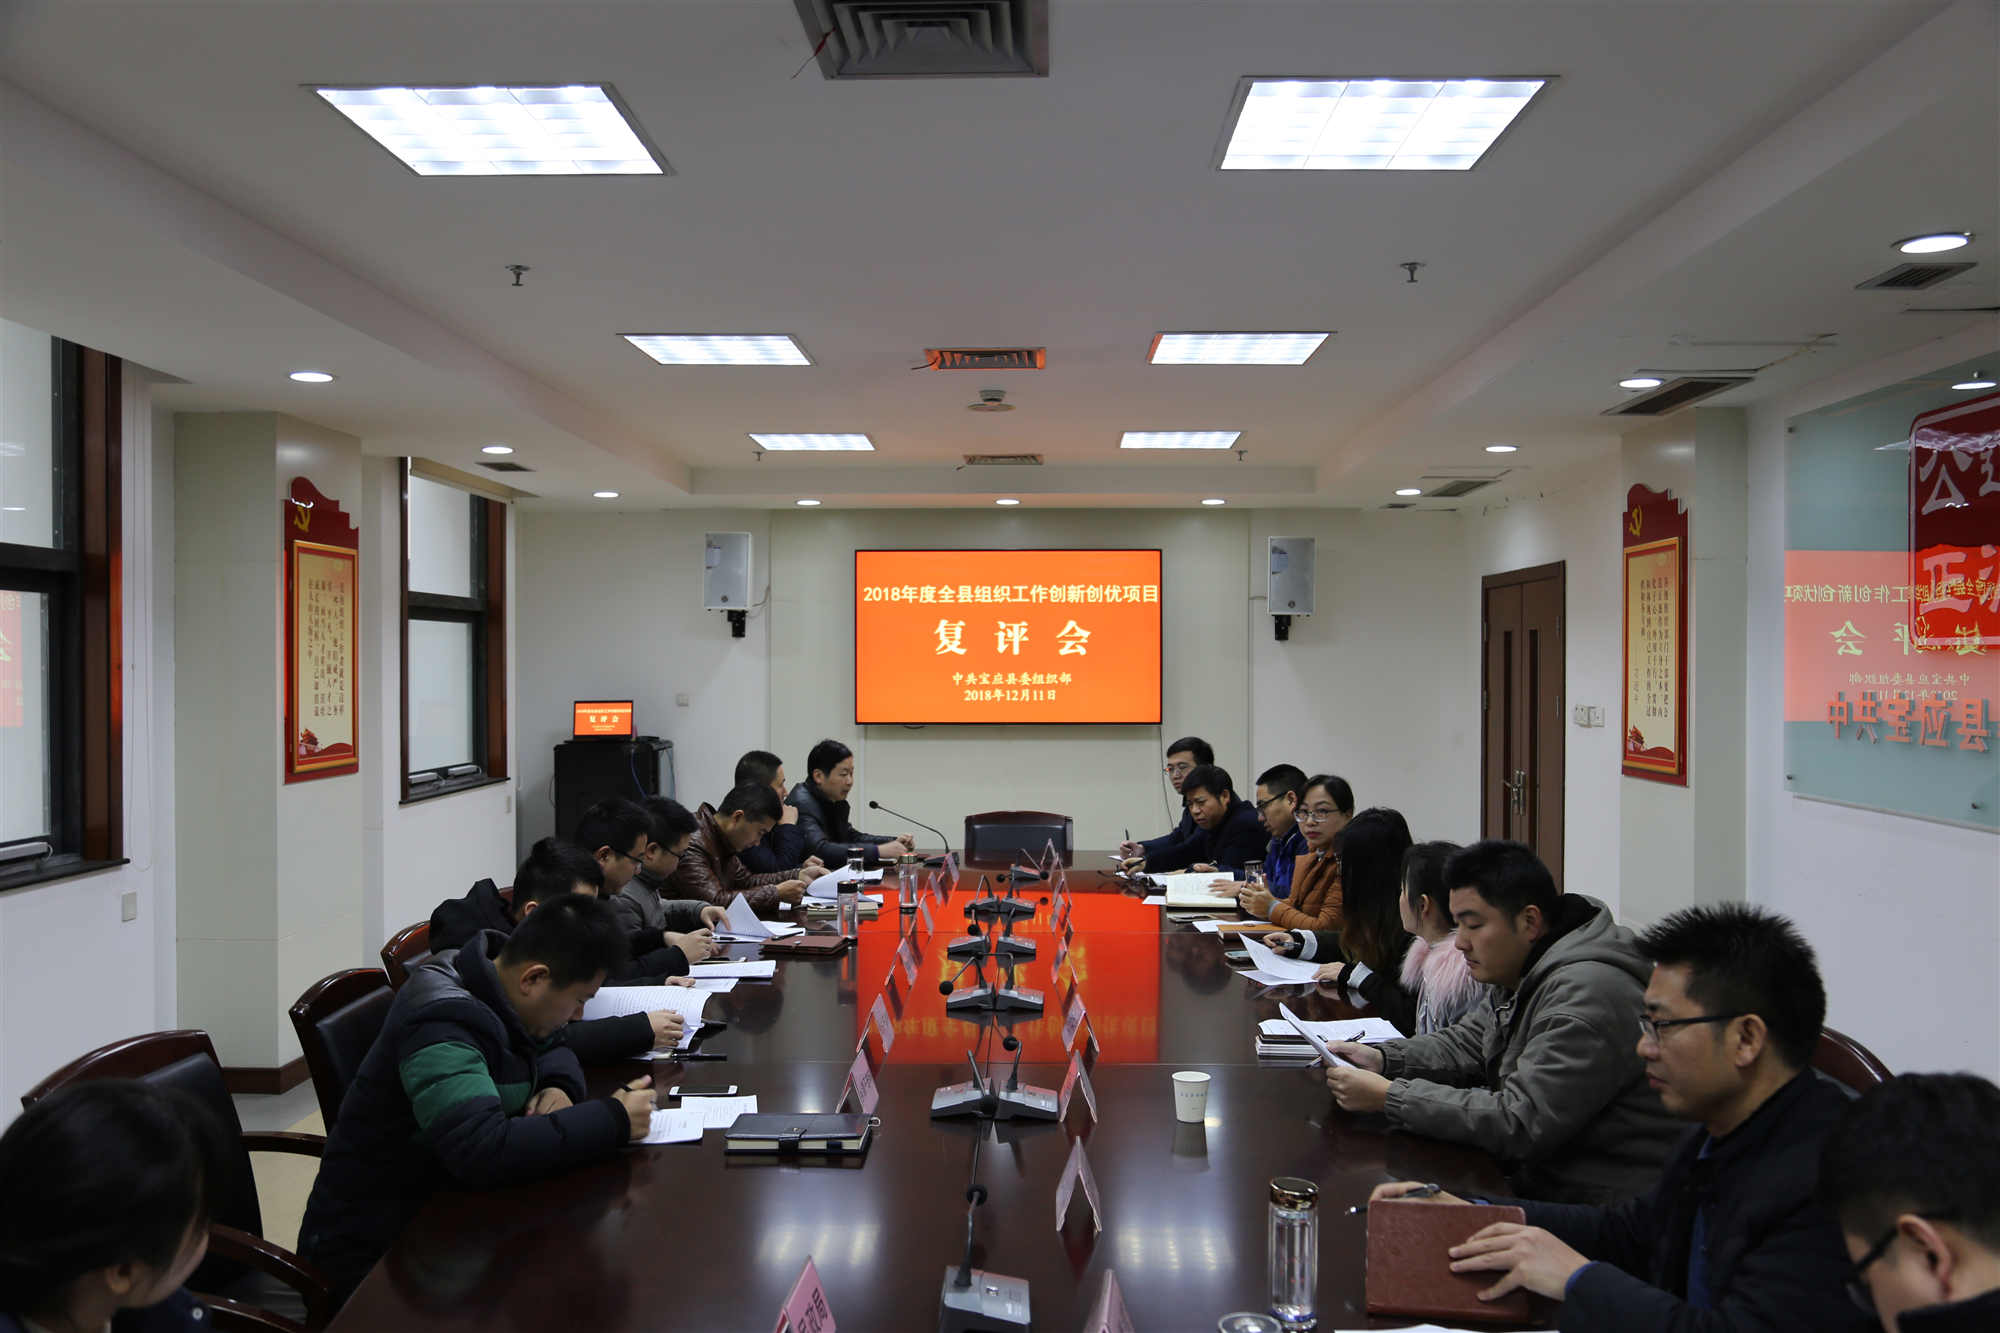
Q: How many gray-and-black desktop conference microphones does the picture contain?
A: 11